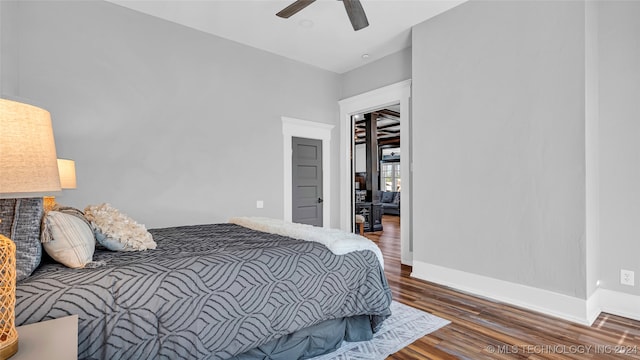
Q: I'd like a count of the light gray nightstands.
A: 1